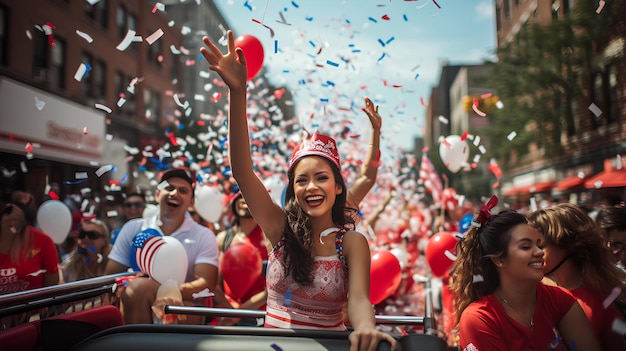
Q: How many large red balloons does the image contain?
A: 4